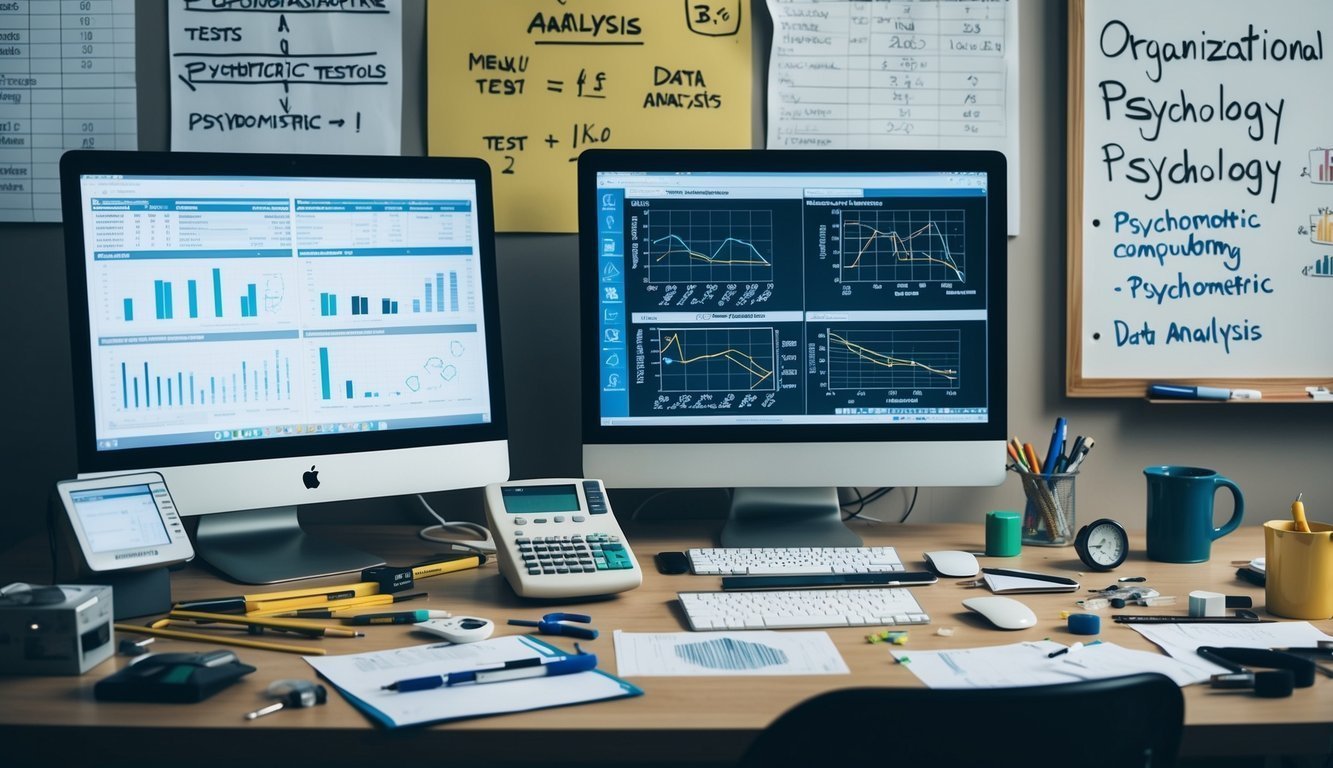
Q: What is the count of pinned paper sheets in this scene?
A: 4